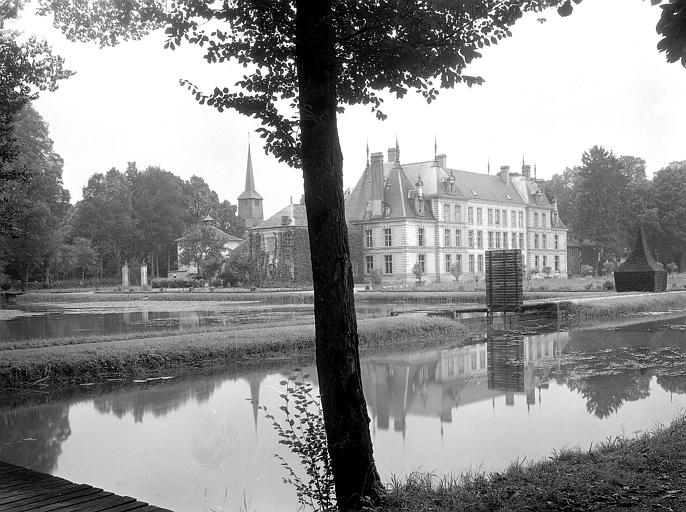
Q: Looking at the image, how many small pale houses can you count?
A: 1